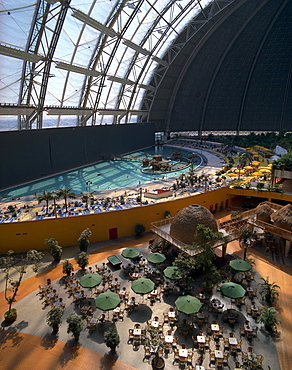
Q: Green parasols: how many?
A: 9